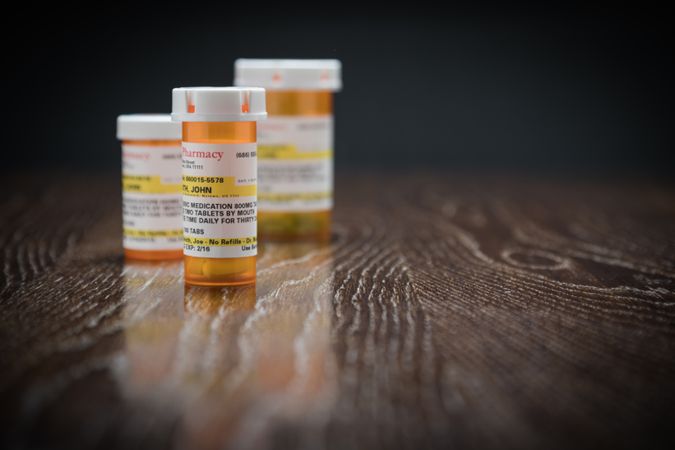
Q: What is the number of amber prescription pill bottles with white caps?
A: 3